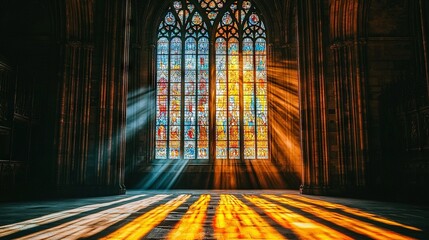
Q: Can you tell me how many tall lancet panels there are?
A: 8